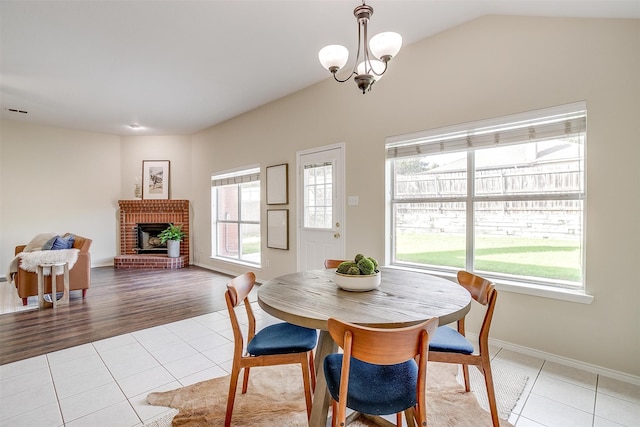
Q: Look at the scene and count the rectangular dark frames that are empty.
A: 2